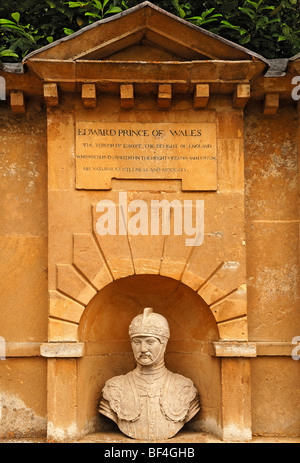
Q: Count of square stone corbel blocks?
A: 8